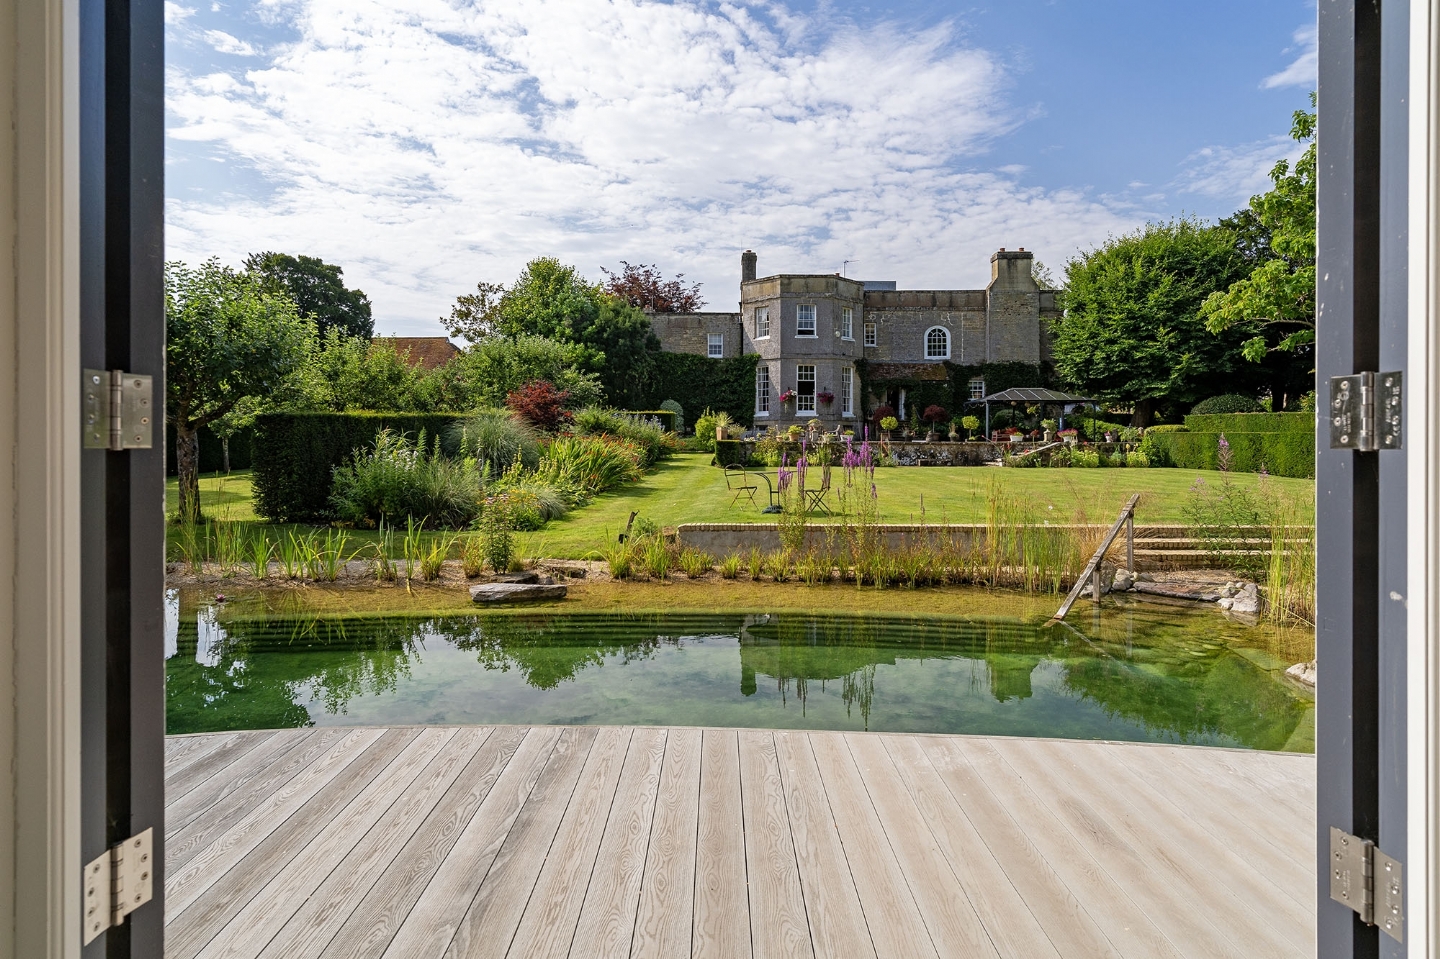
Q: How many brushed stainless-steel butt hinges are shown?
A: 4